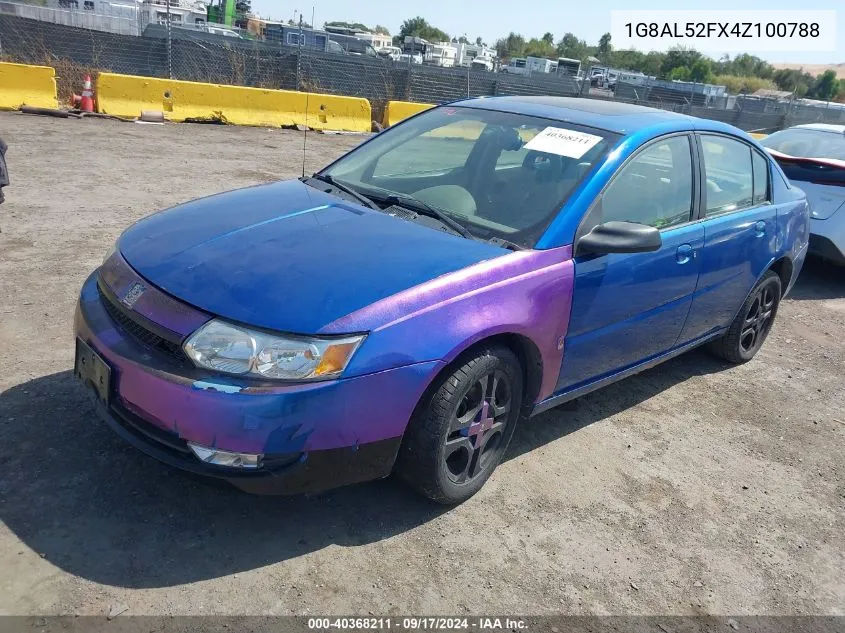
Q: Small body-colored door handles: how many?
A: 2